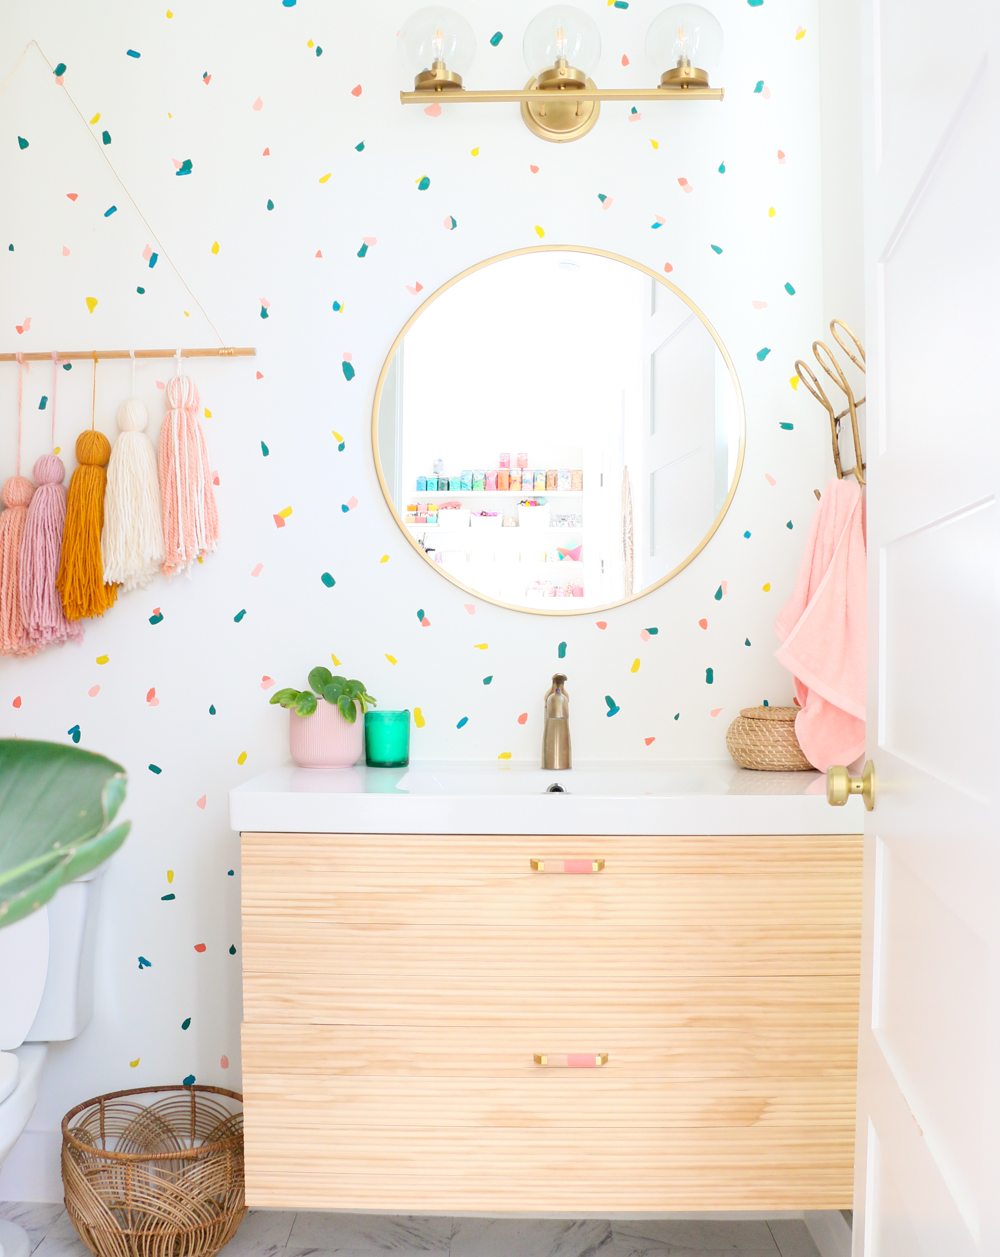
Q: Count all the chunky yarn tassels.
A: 5